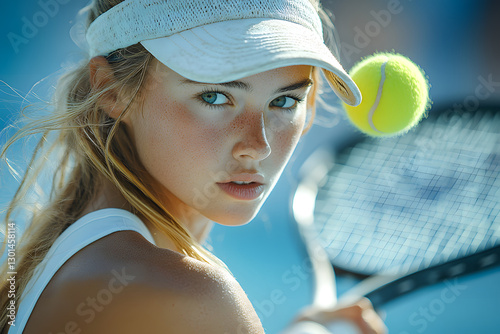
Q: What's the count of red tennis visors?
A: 0